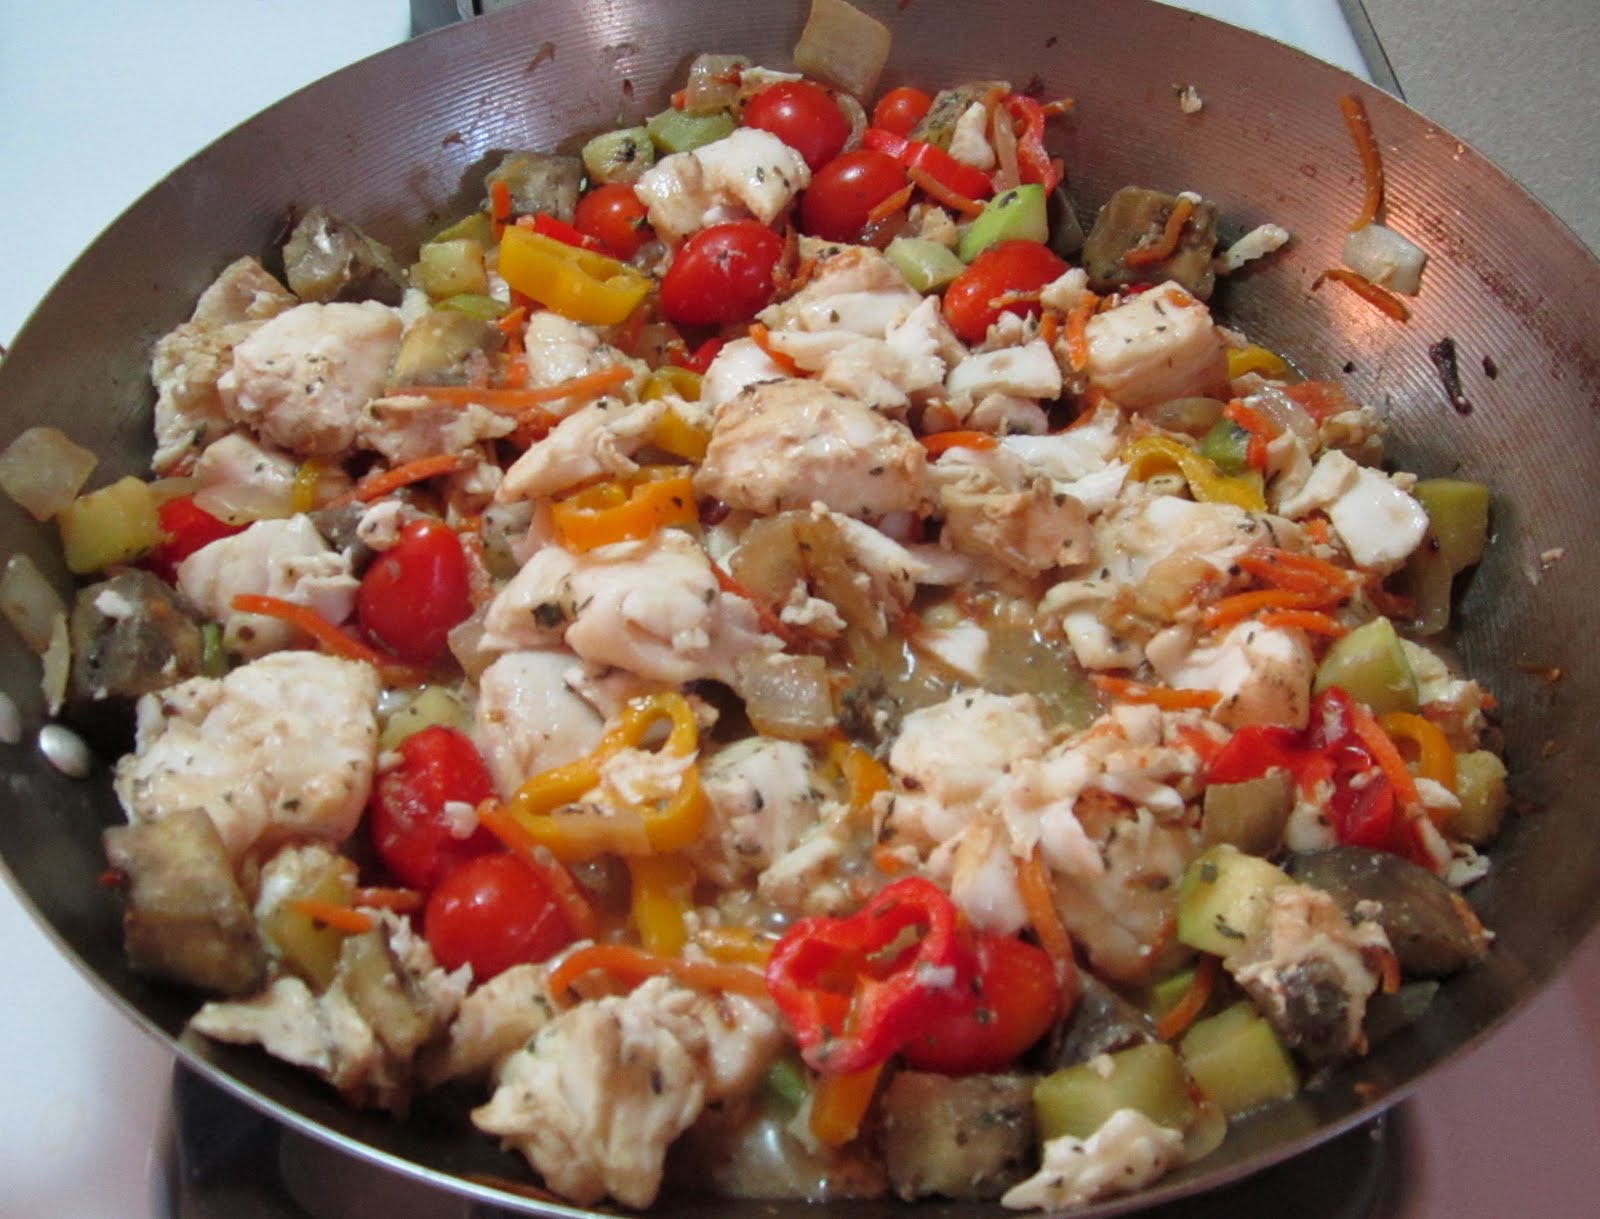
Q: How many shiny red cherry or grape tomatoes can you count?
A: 11